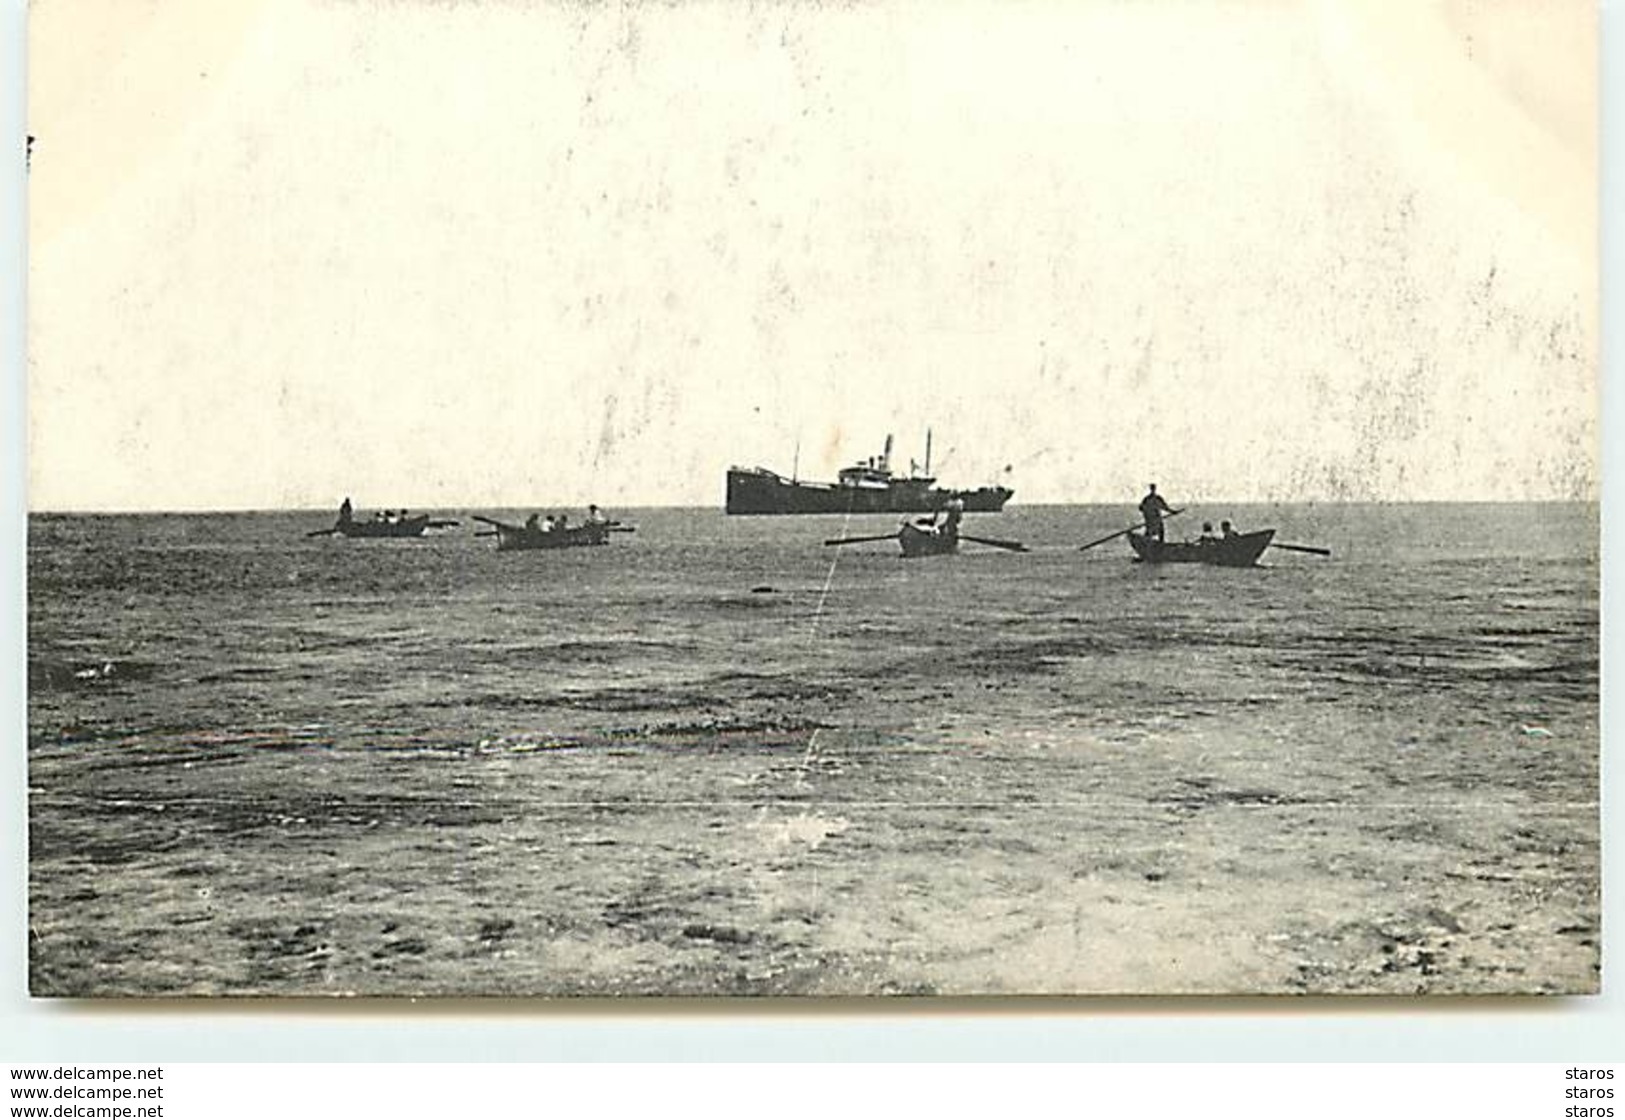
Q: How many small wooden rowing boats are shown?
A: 4